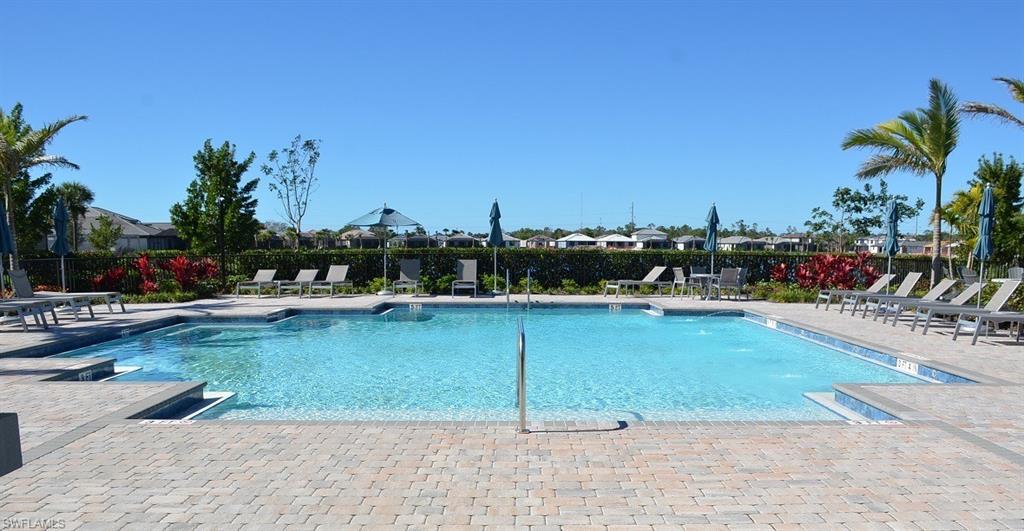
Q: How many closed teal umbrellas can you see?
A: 6